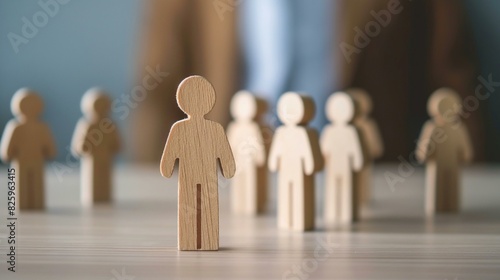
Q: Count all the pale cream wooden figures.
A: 3